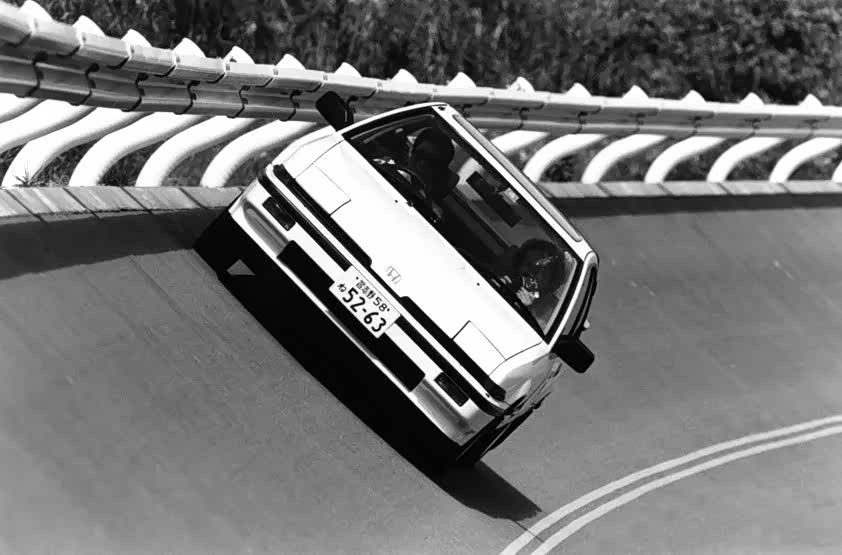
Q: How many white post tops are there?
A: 15